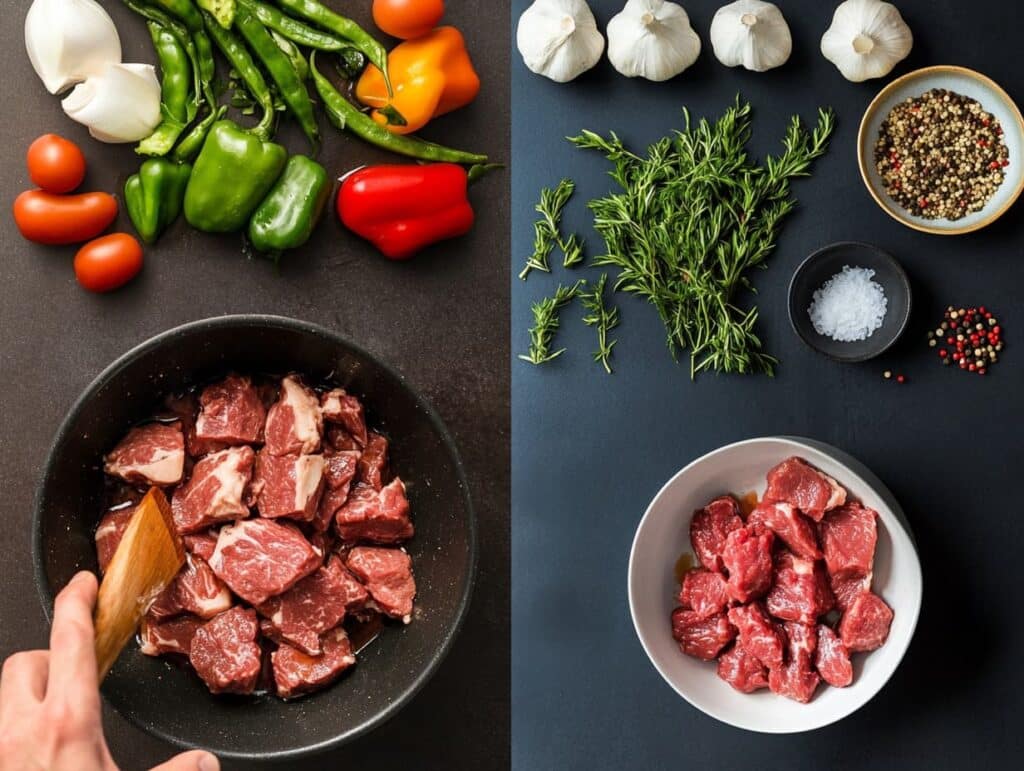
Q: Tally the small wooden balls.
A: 0